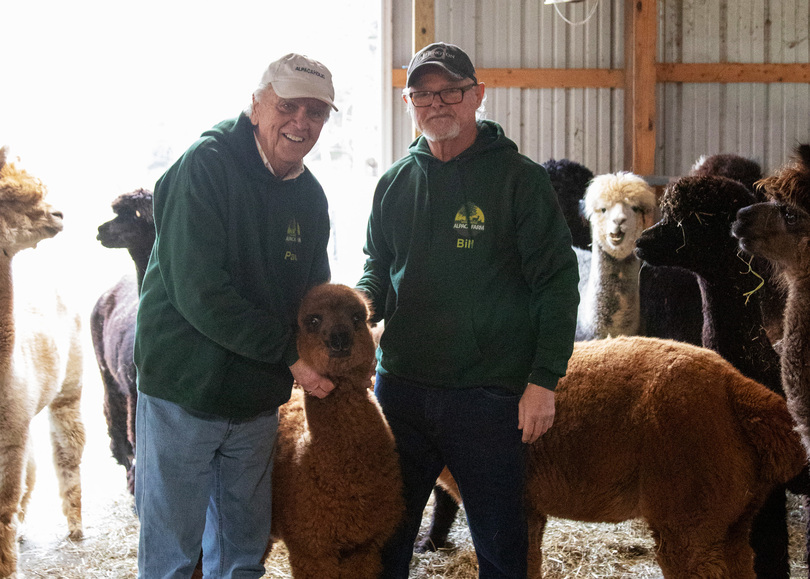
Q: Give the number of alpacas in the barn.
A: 9